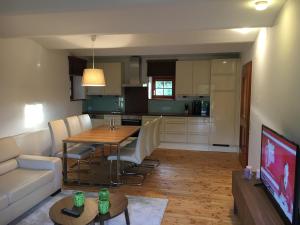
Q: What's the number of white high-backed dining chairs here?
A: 6